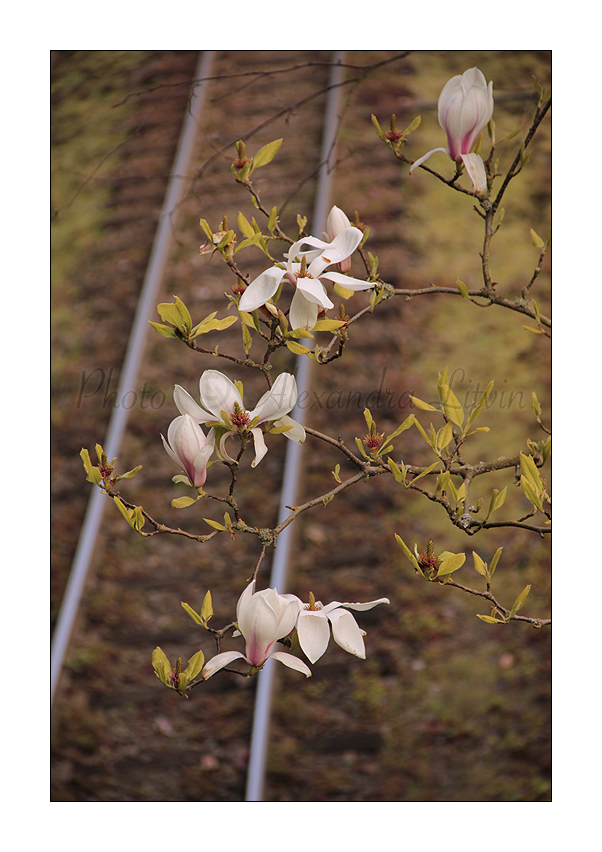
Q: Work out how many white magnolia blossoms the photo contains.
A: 7